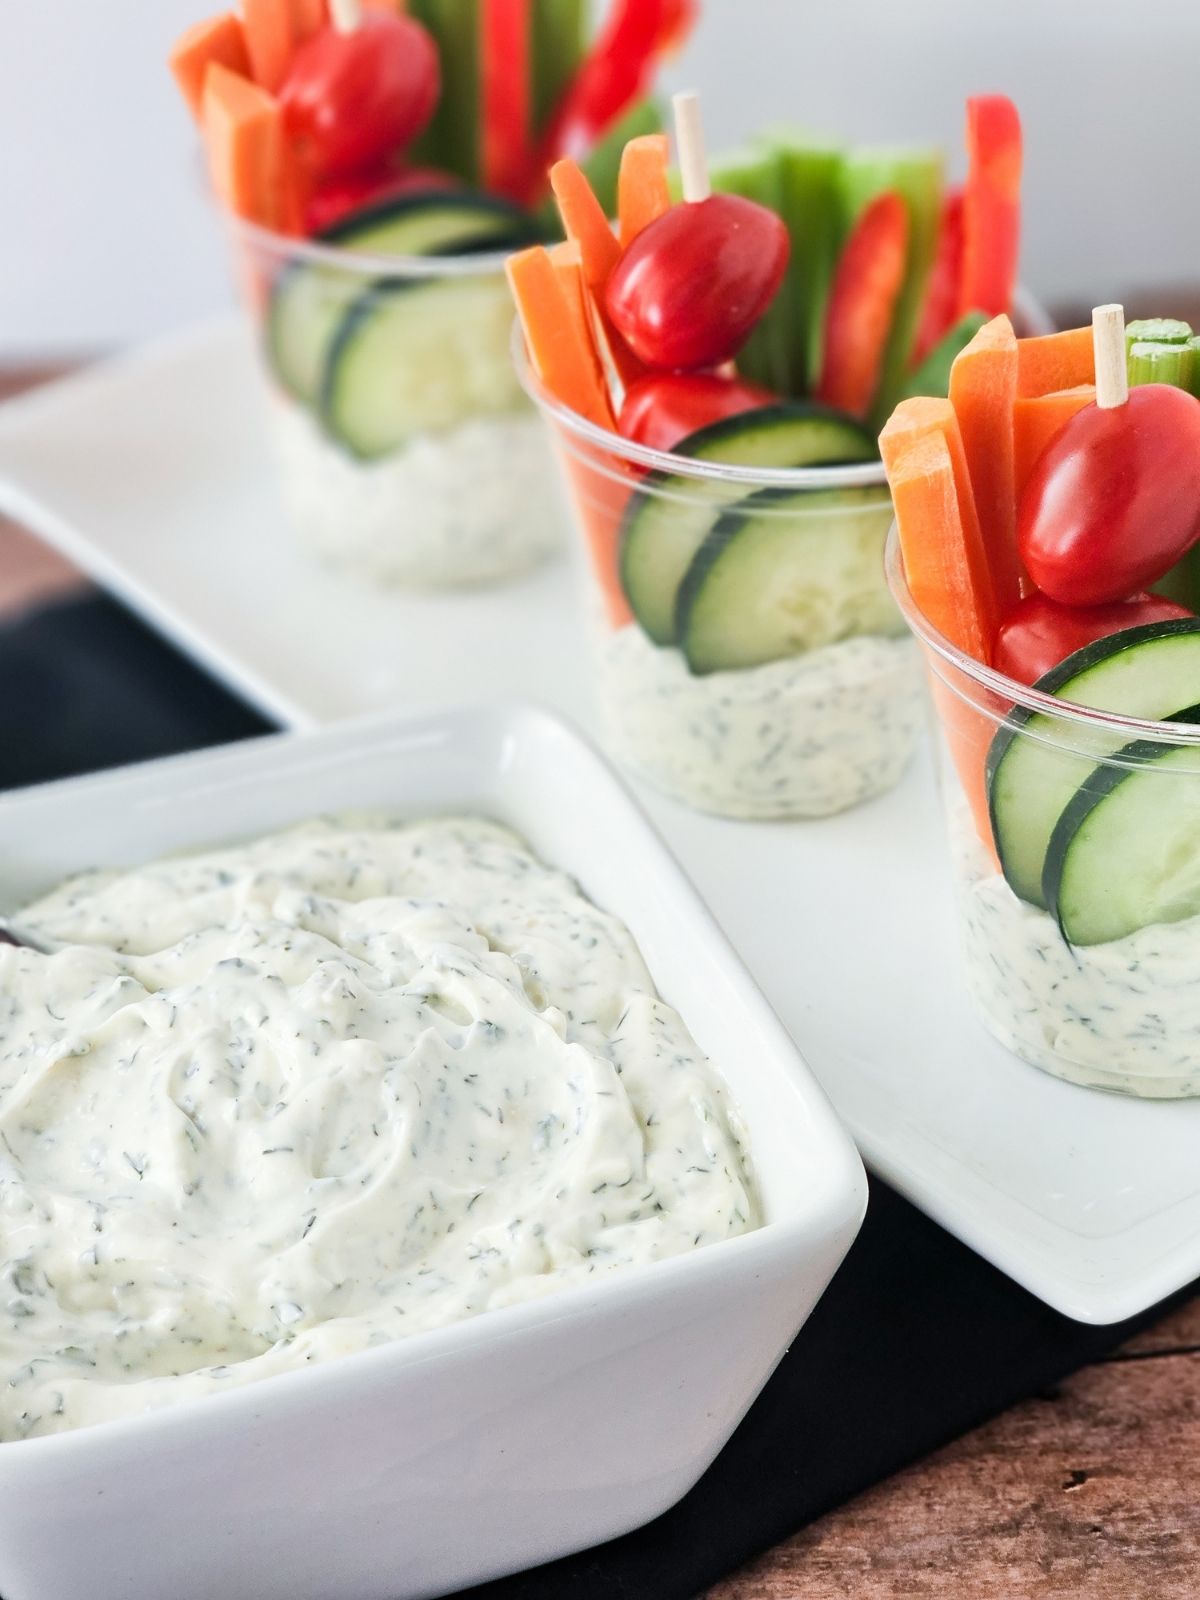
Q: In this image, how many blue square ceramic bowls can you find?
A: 0